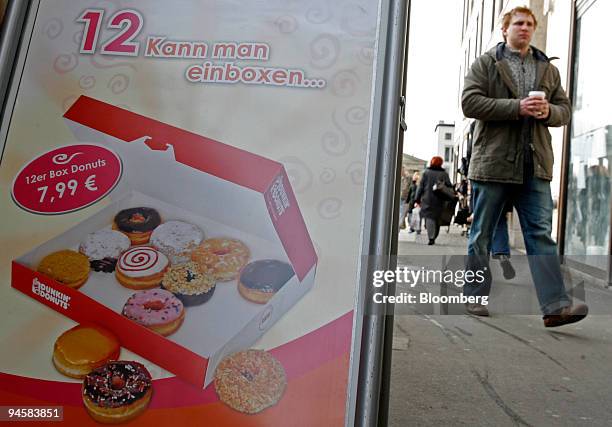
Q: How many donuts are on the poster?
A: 12